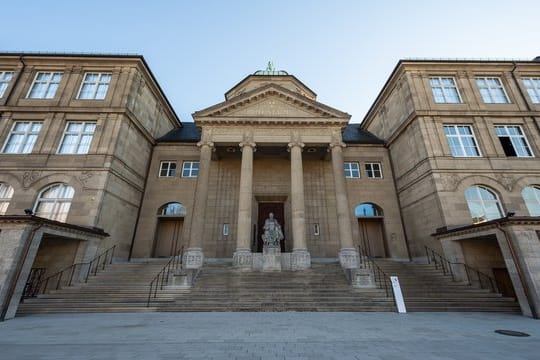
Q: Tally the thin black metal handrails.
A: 4